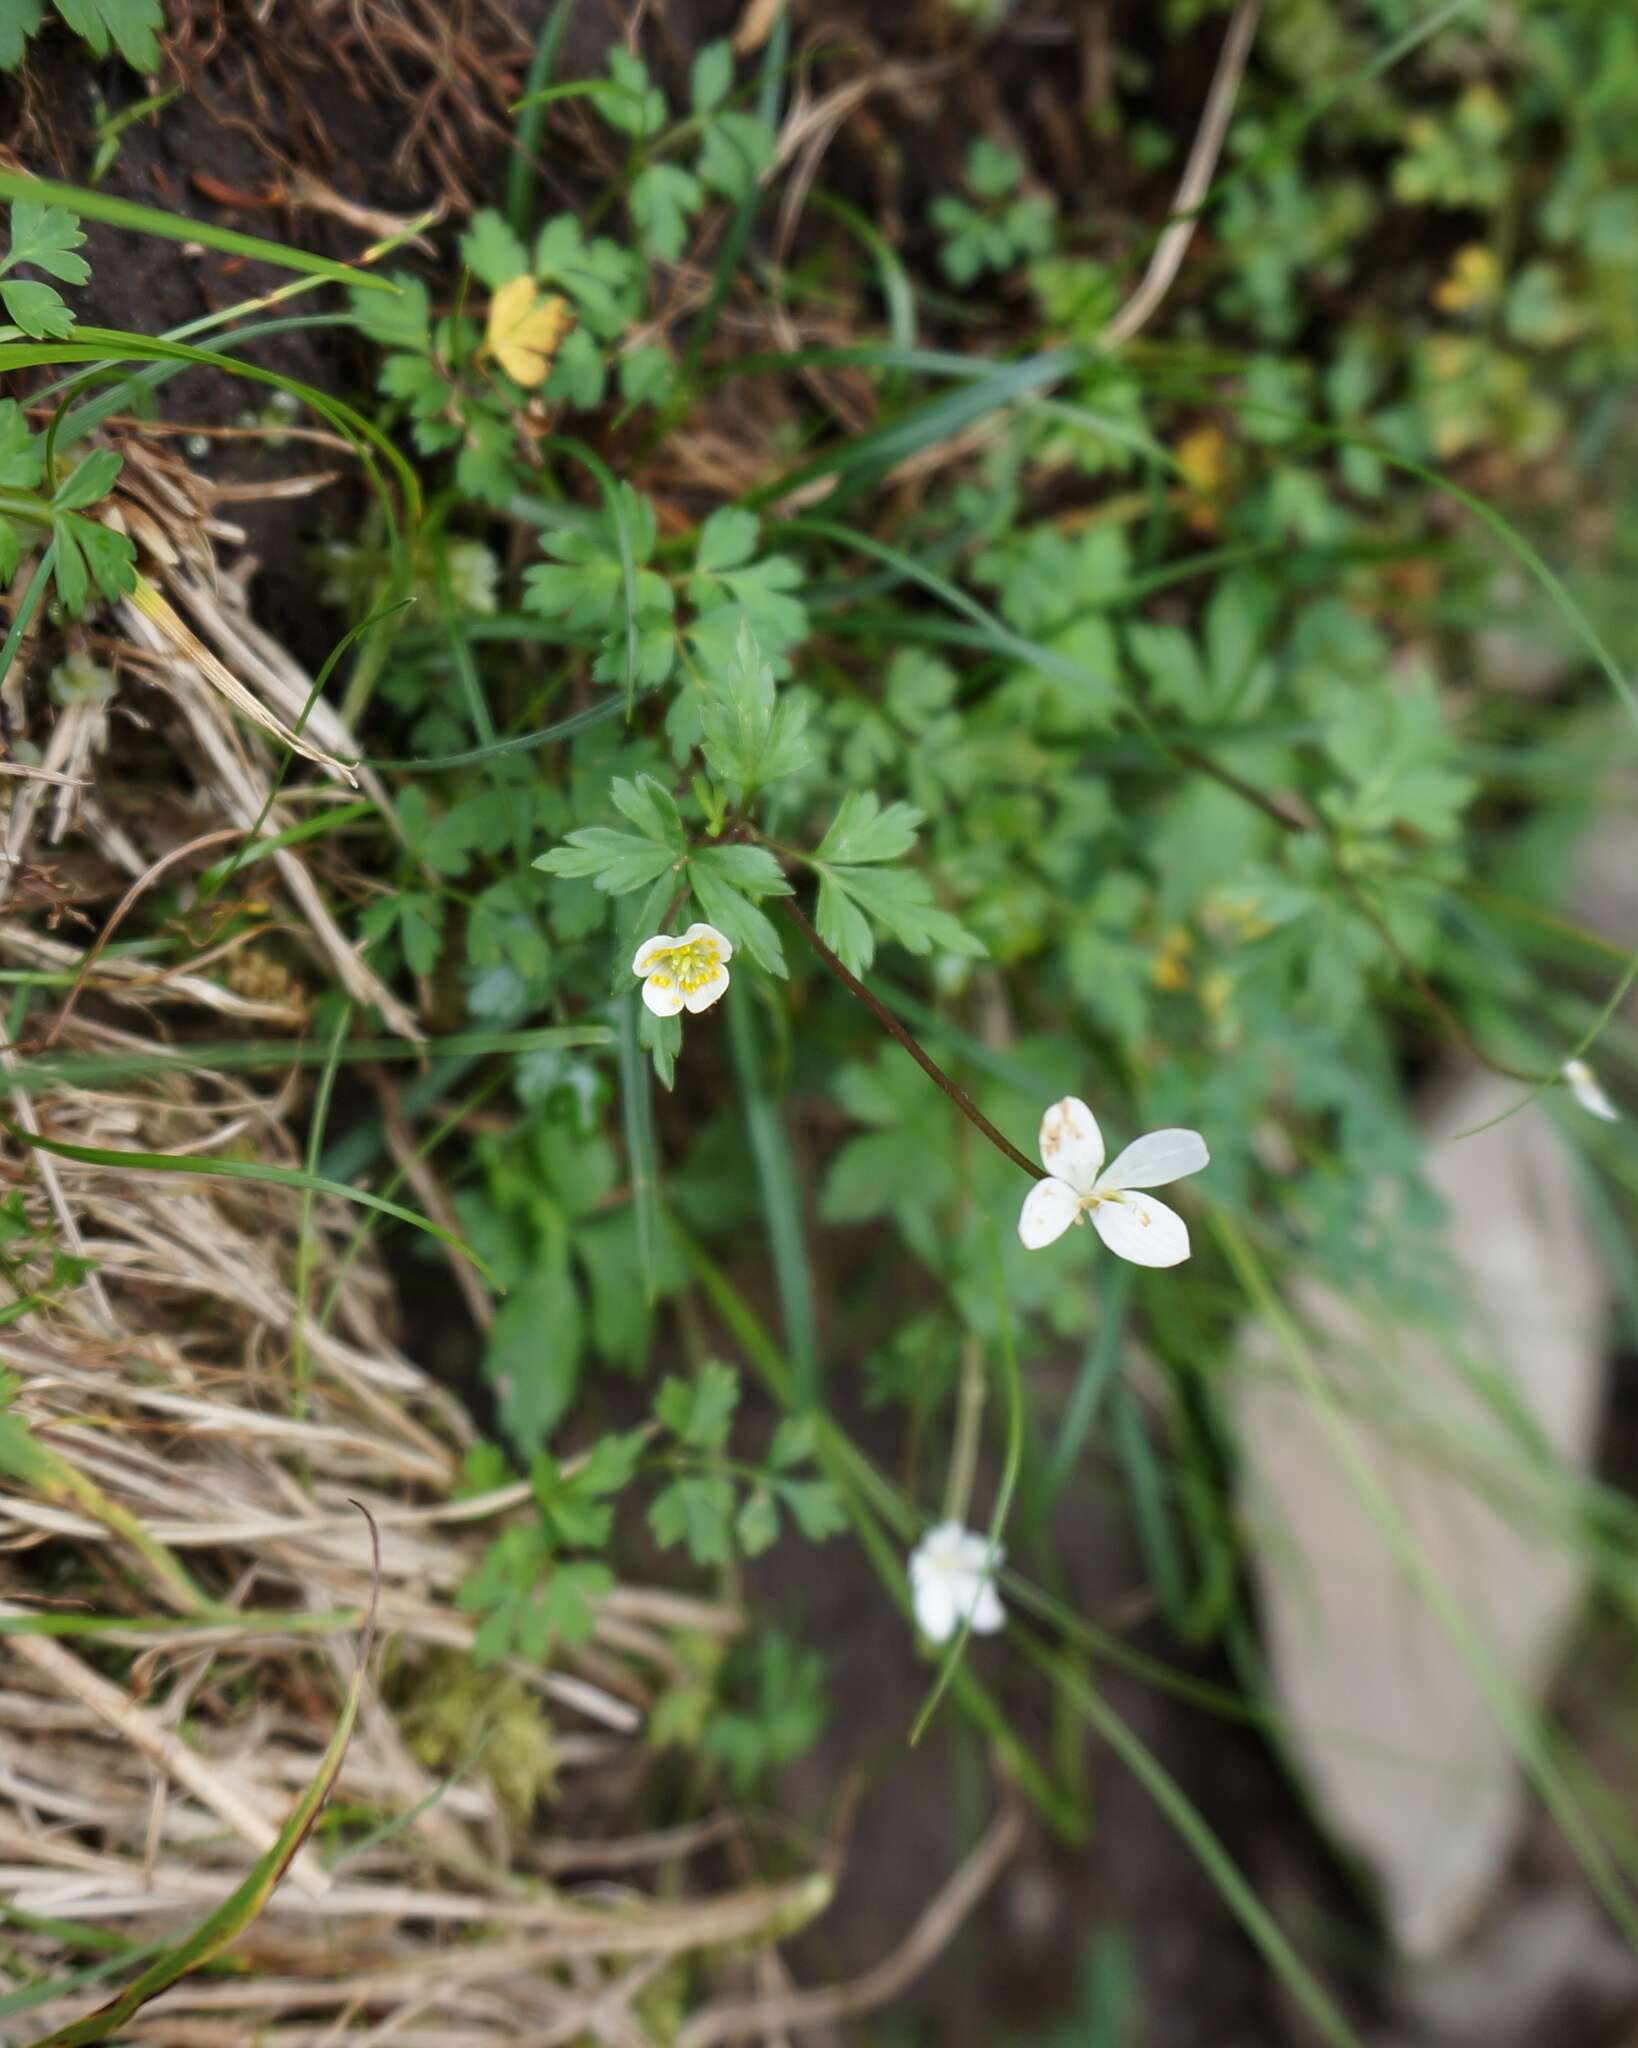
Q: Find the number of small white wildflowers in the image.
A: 4